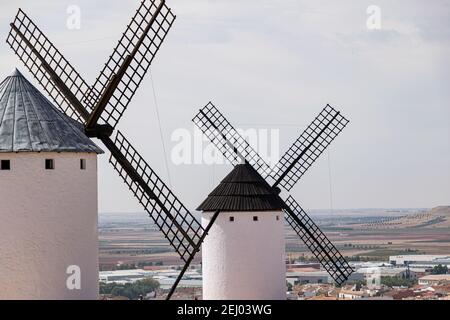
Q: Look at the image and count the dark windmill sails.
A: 6